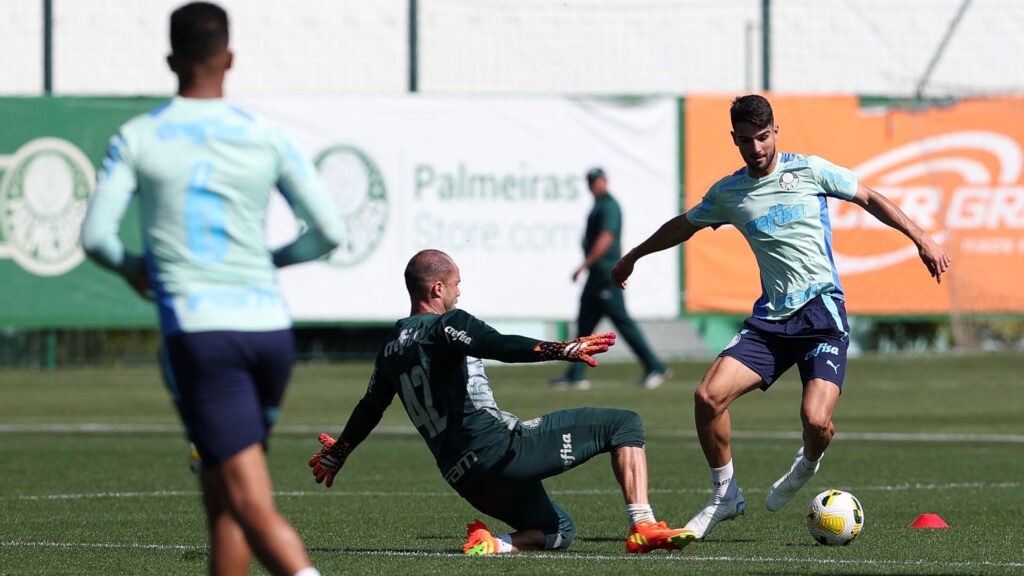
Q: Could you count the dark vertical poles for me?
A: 3